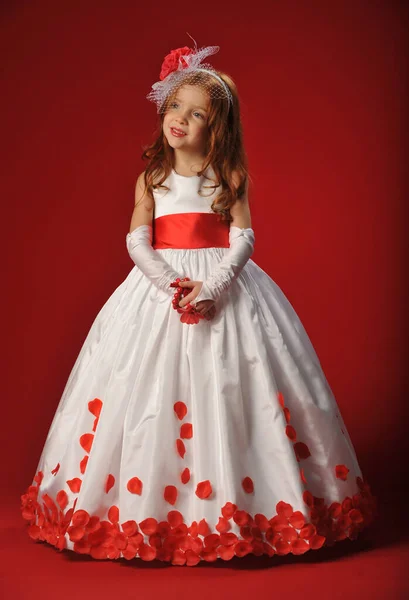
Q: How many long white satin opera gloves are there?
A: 2